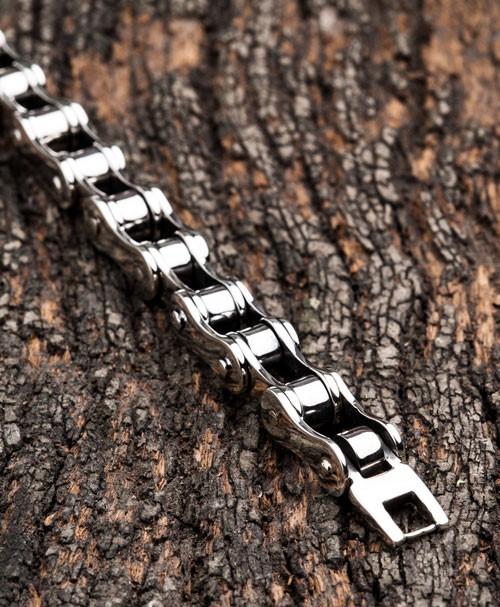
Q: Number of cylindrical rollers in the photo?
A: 9